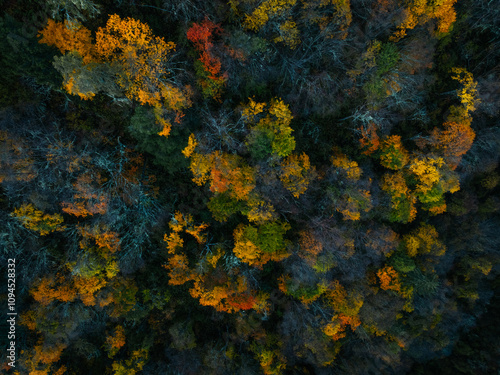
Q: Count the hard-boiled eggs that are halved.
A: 0